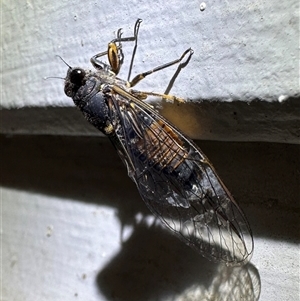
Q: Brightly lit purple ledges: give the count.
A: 0